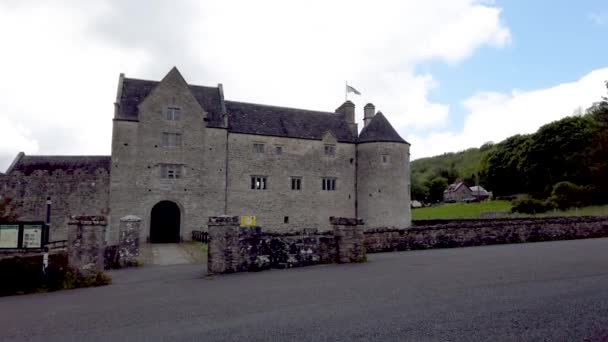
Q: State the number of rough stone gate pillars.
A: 4